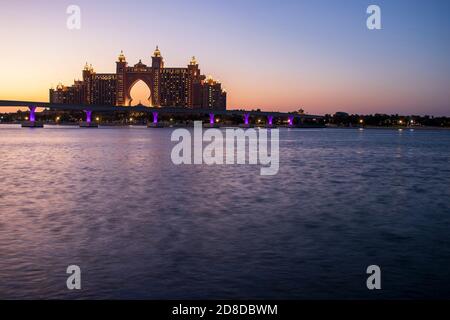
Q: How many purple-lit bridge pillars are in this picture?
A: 7